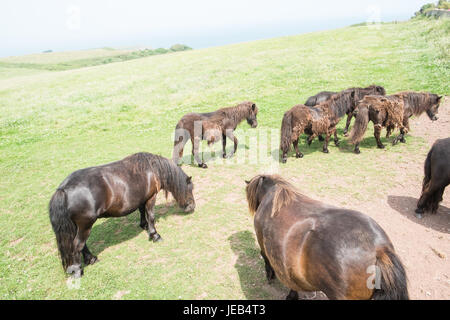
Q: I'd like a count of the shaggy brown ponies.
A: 3